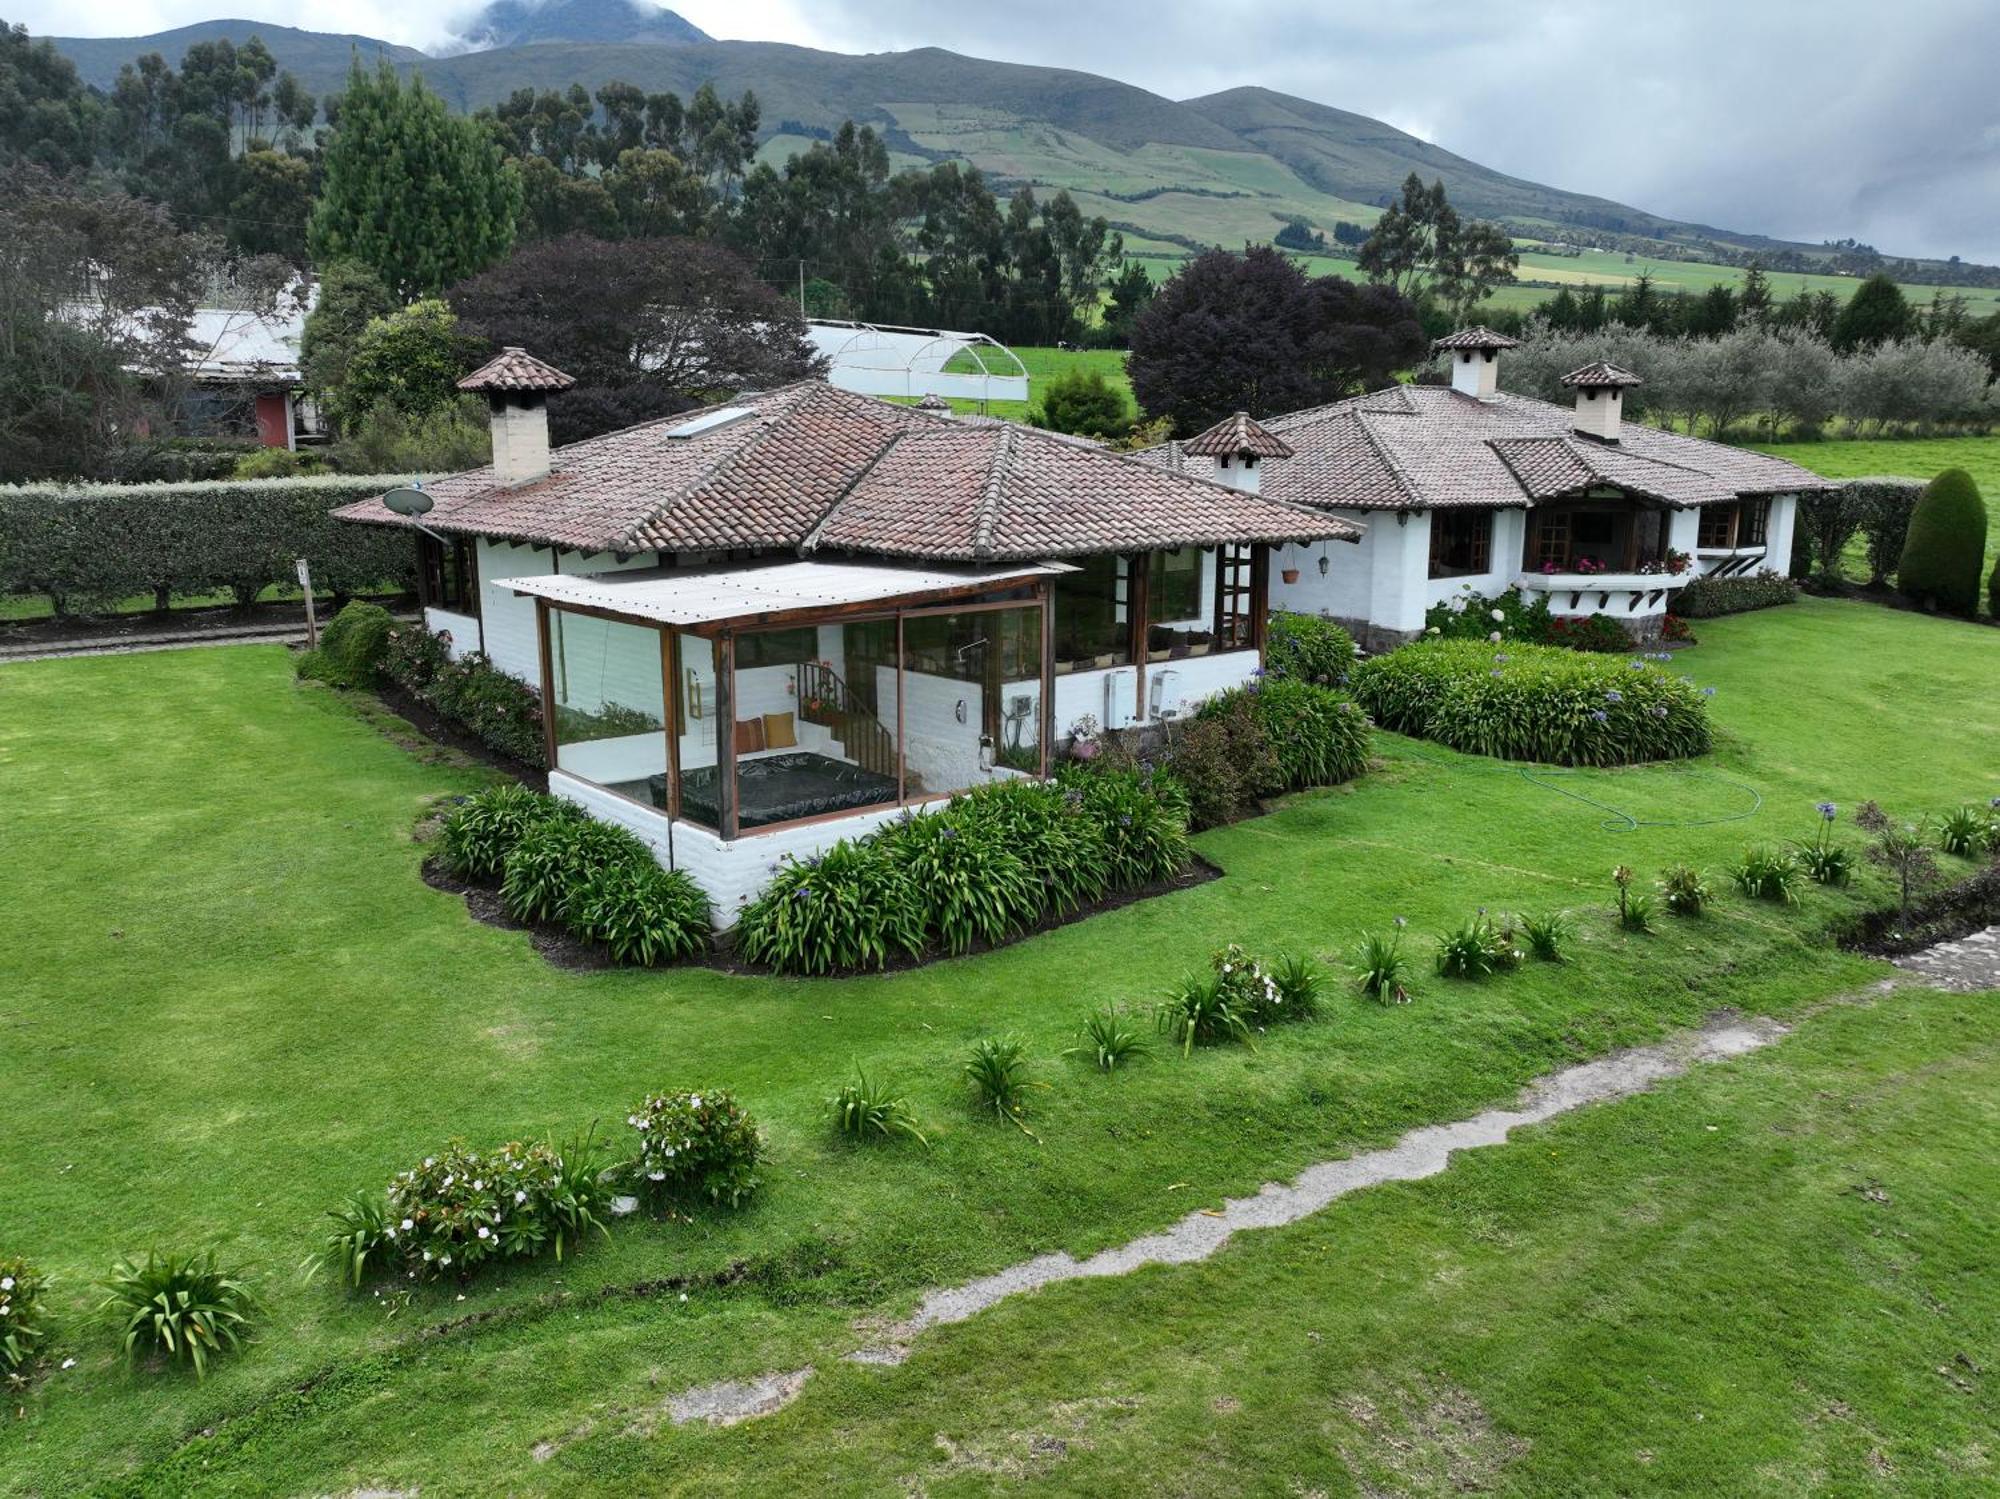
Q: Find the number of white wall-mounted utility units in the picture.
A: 2